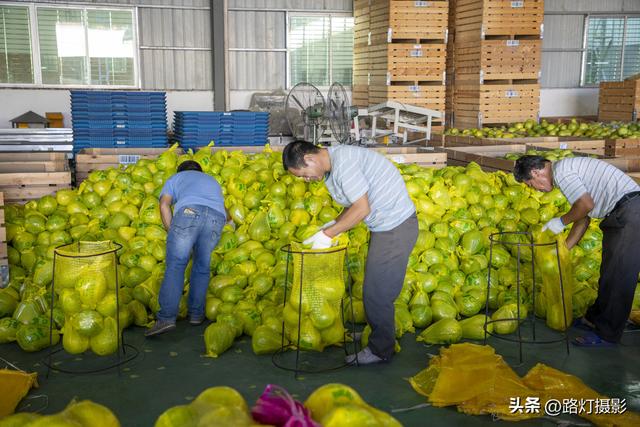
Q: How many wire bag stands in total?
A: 3